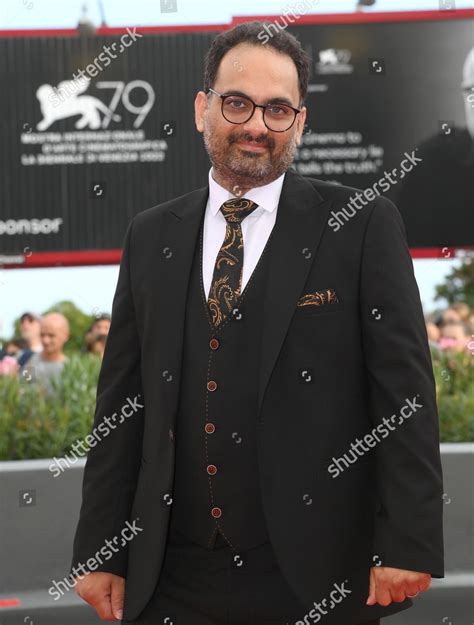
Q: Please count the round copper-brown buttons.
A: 5